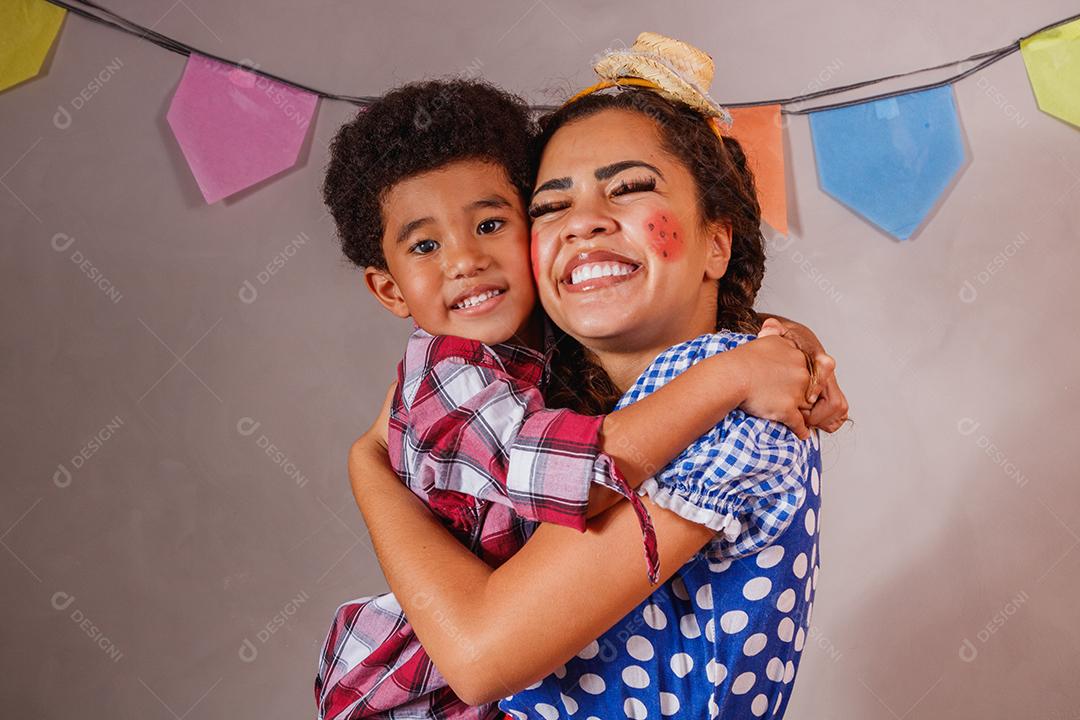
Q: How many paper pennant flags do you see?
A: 5